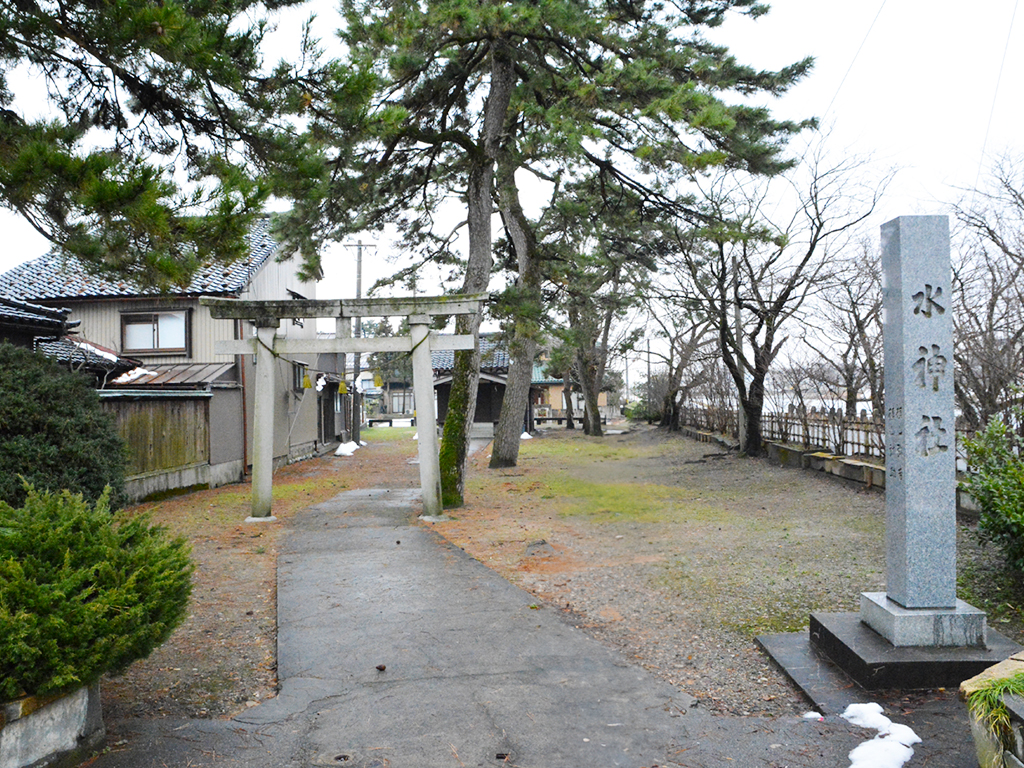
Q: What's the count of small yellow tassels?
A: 3